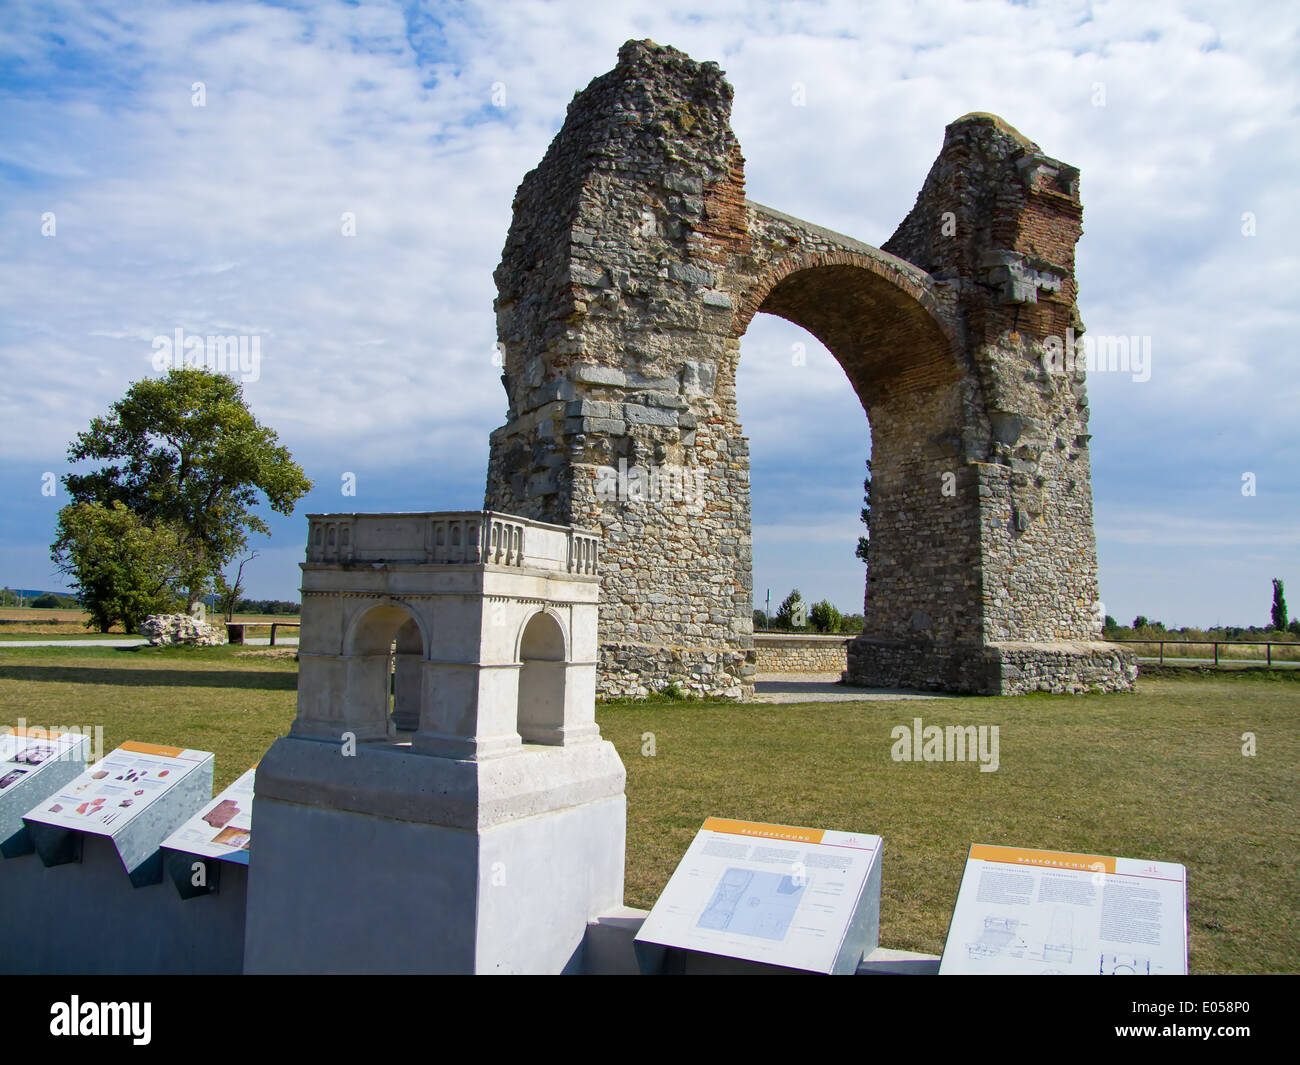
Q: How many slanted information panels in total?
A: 5